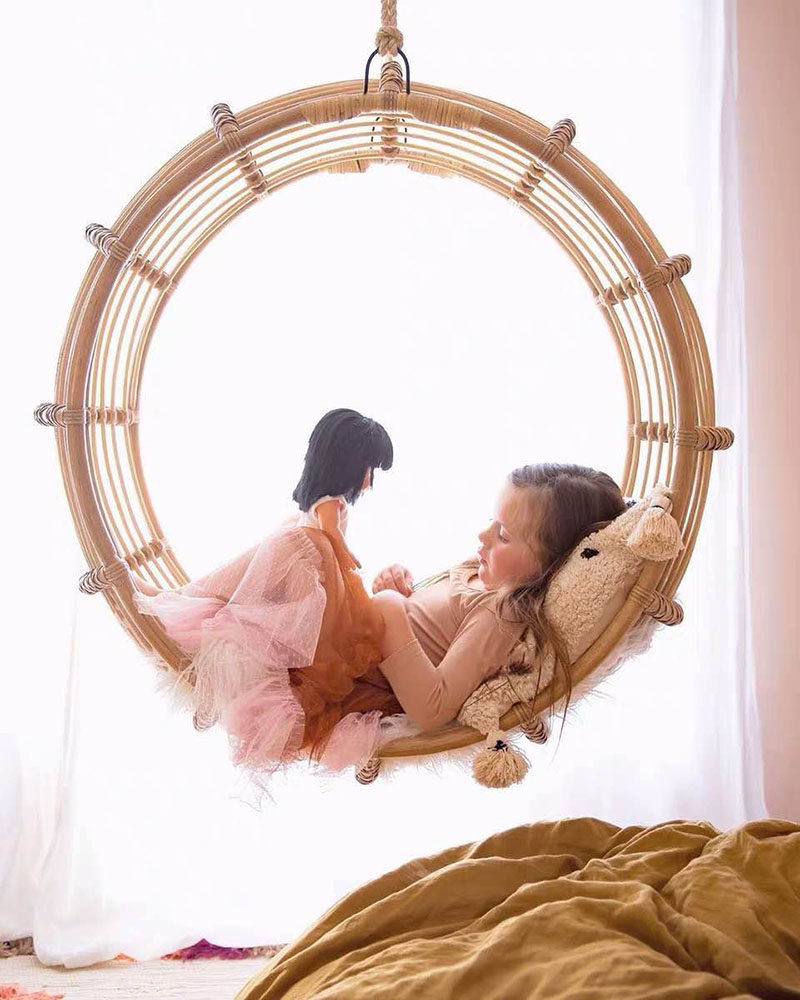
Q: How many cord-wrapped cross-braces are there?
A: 12